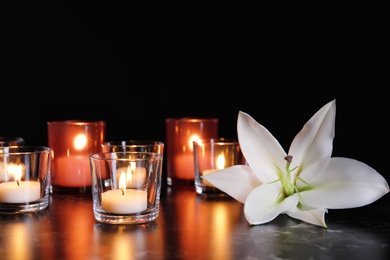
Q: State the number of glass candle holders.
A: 7